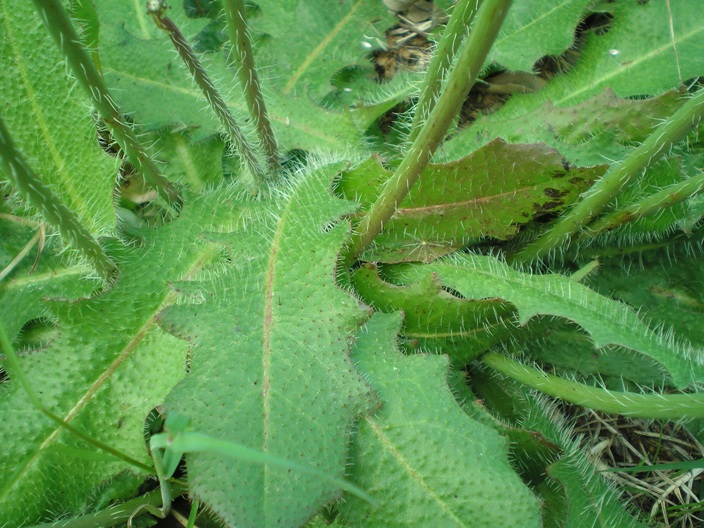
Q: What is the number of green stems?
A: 9